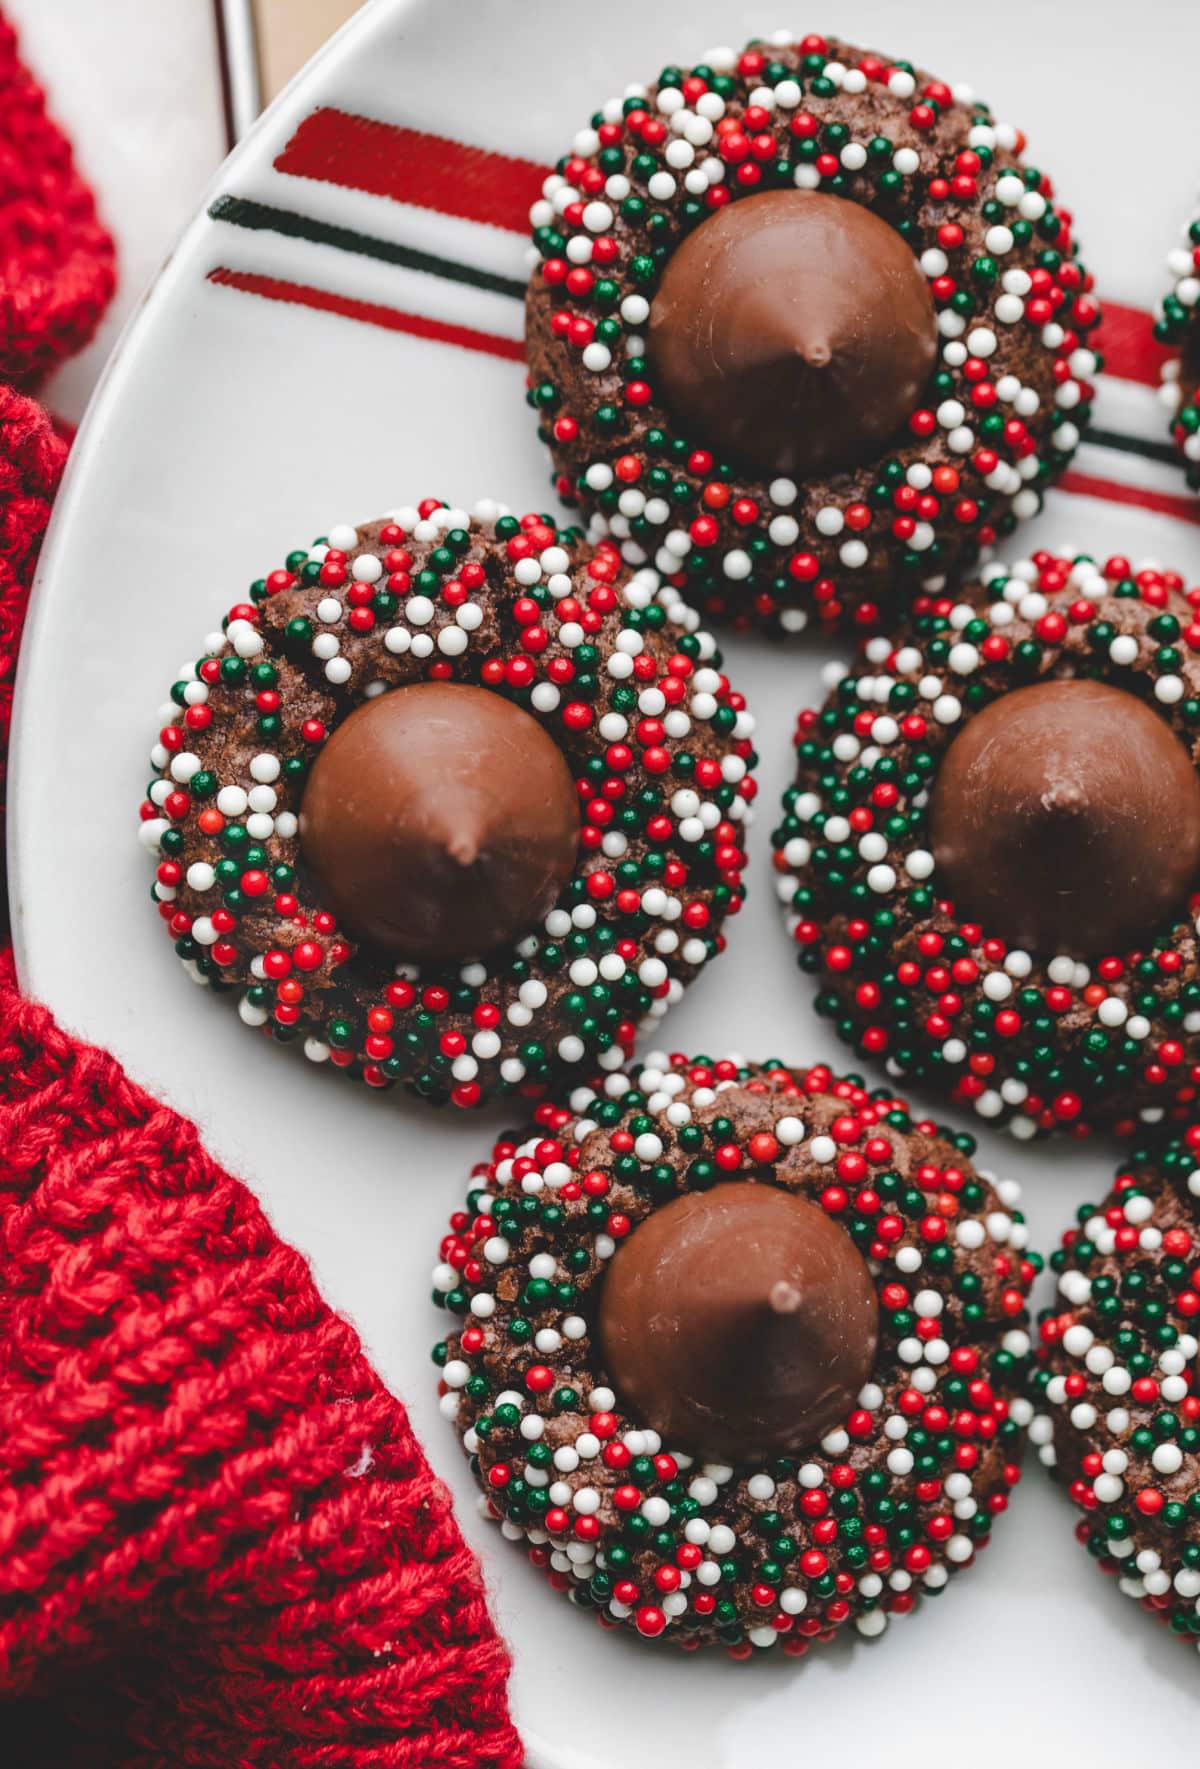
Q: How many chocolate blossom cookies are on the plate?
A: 6